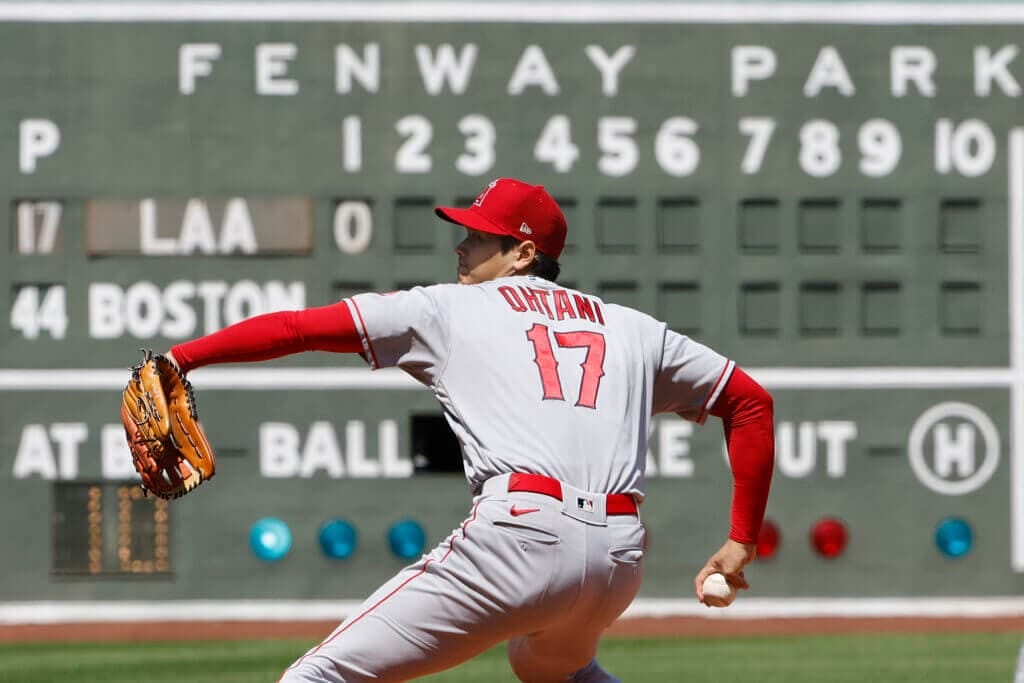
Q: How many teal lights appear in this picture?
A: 4